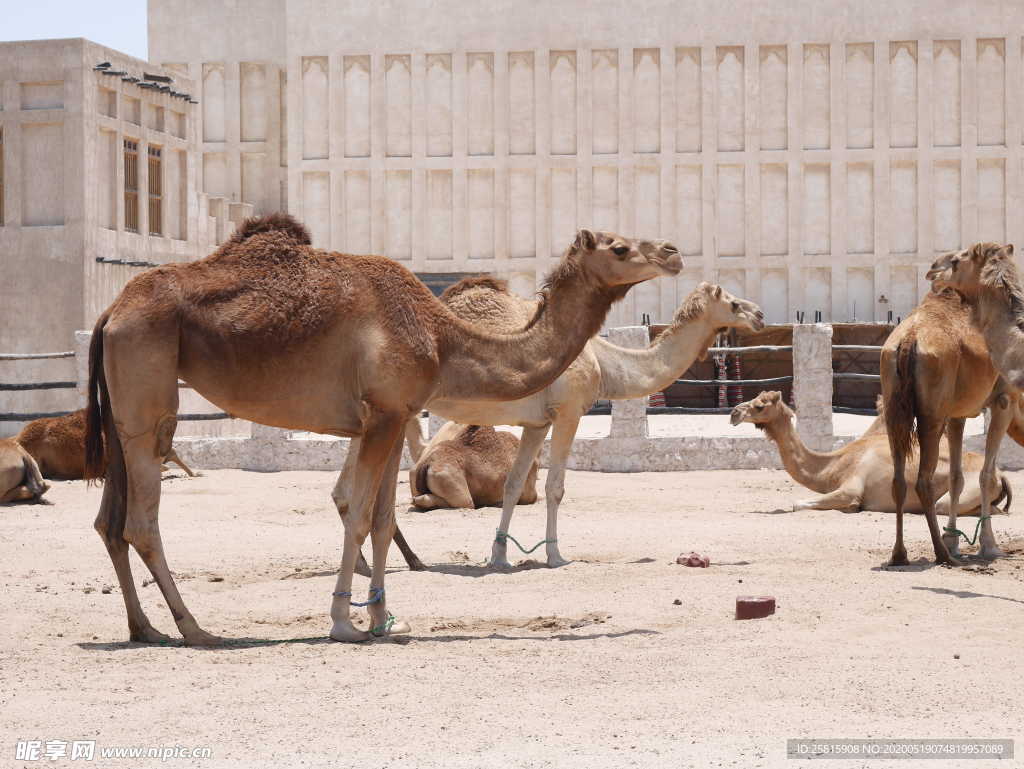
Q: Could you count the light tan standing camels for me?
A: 1